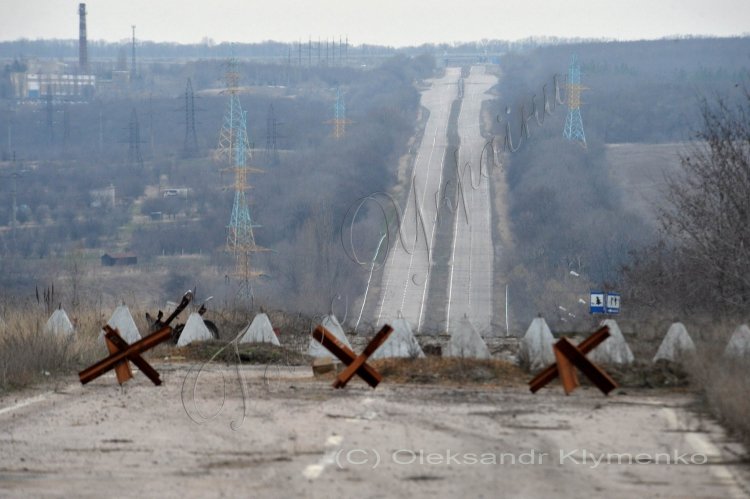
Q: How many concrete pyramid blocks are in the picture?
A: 11